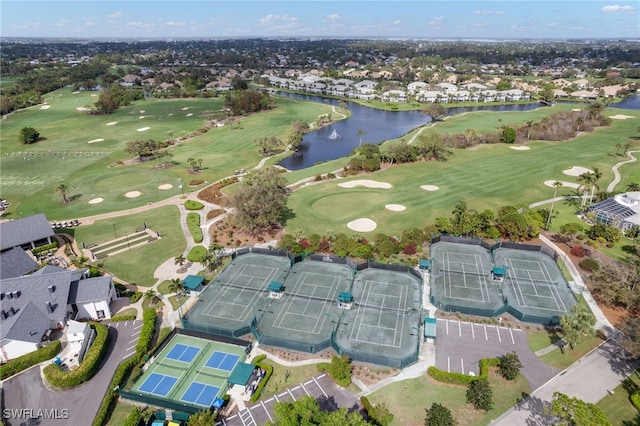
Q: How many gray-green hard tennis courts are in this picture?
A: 5